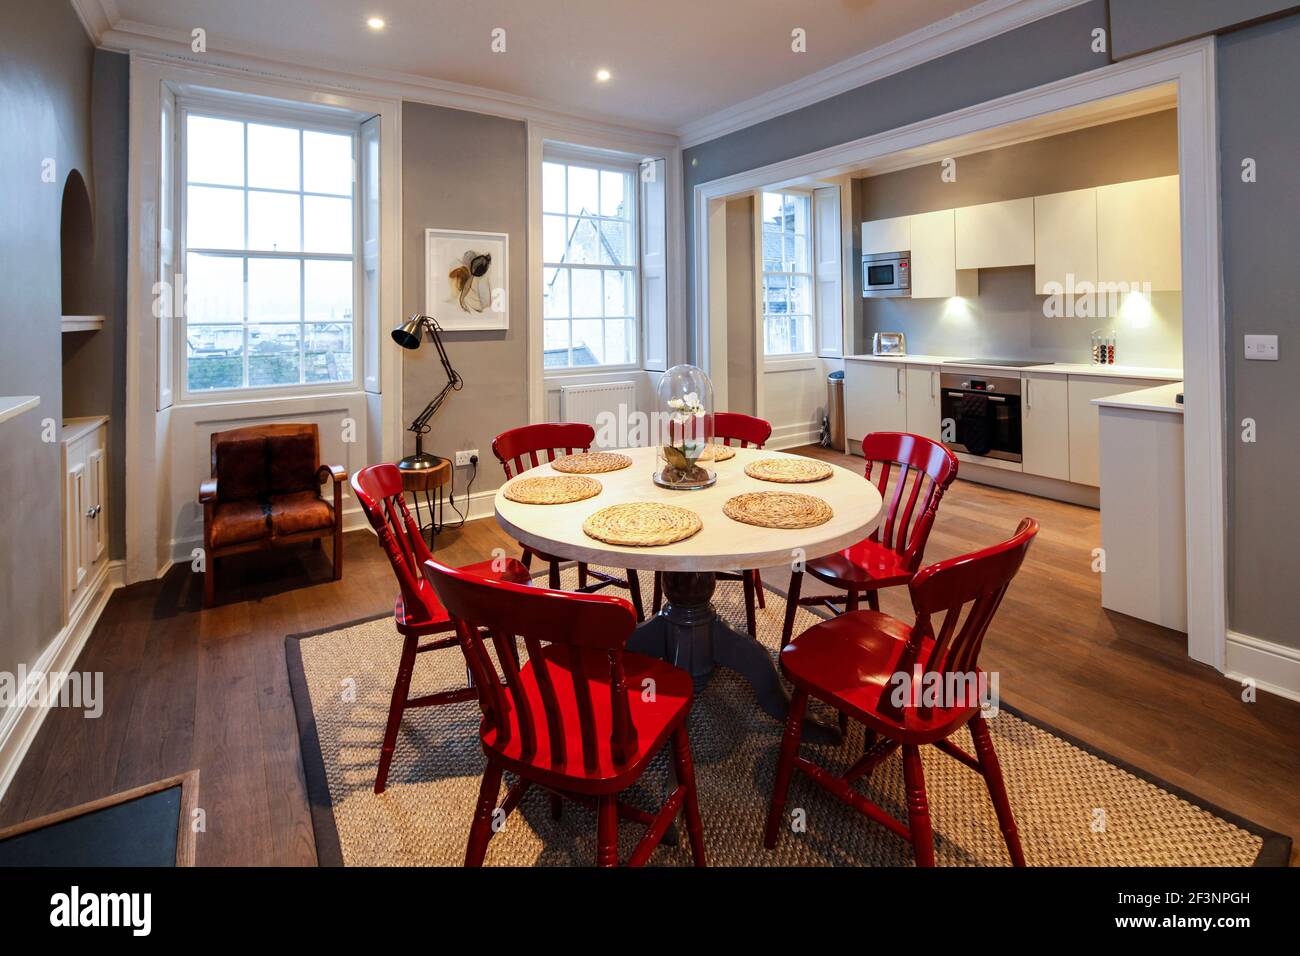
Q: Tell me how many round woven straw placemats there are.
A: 6